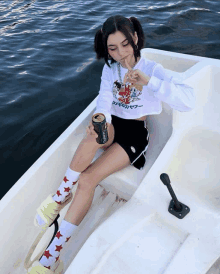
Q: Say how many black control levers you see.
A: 1